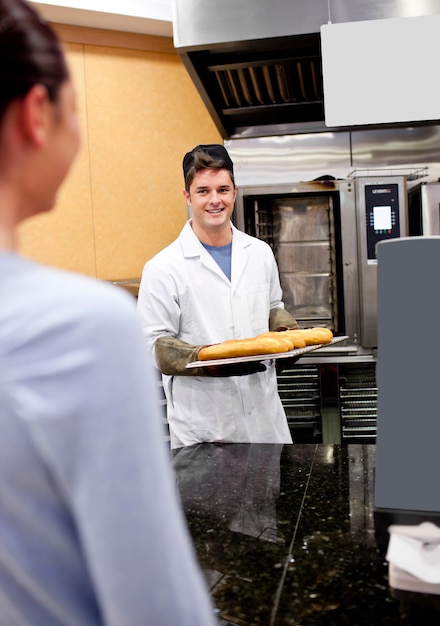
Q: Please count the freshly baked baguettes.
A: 4